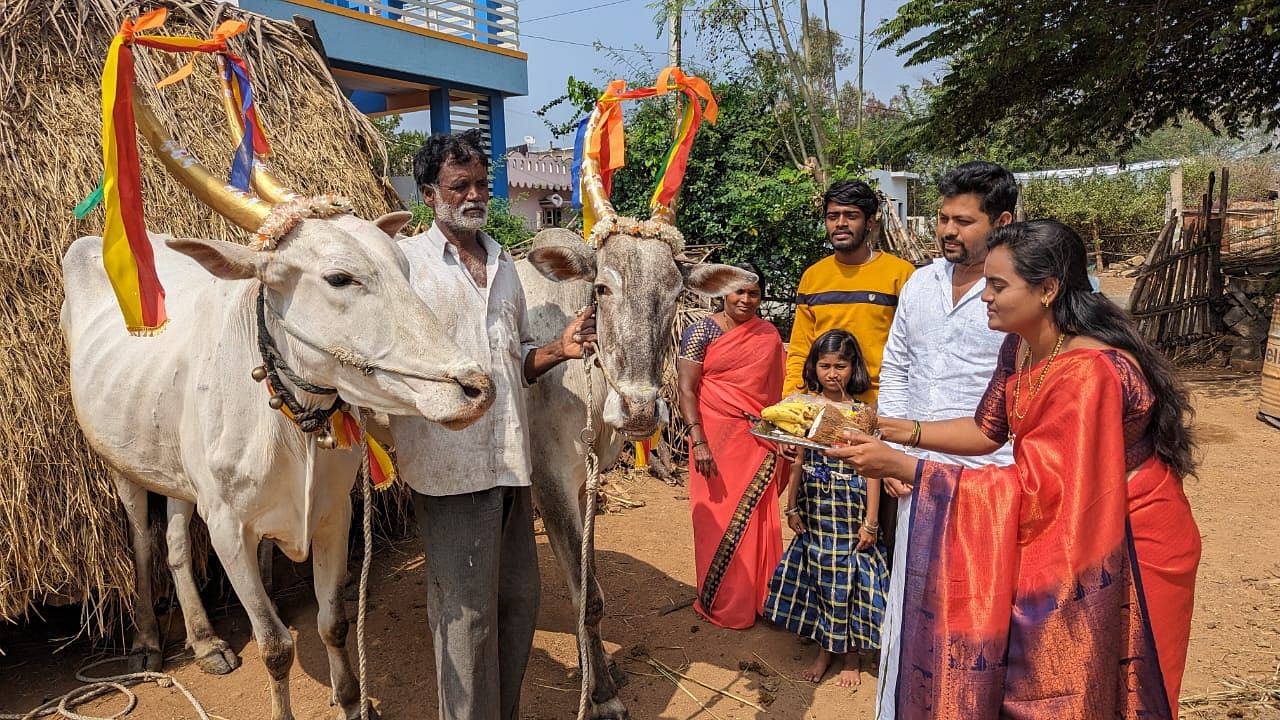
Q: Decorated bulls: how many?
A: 2